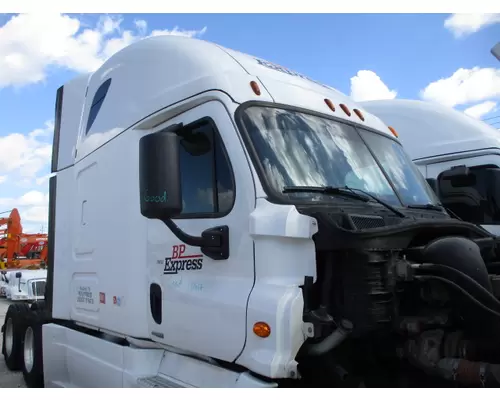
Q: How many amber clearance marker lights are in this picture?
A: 5